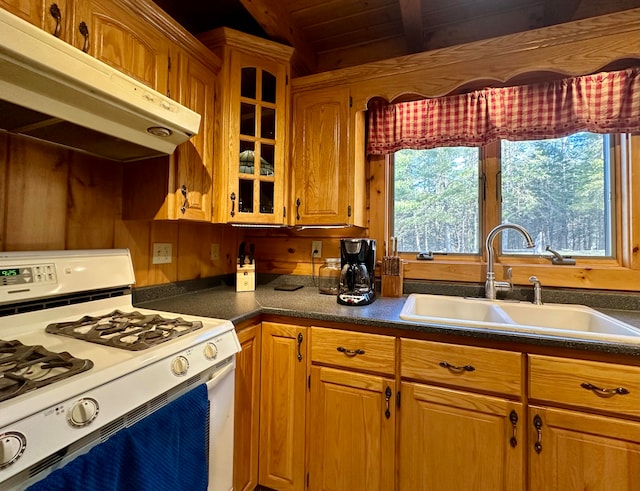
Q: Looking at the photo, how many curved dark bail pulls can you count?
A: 12